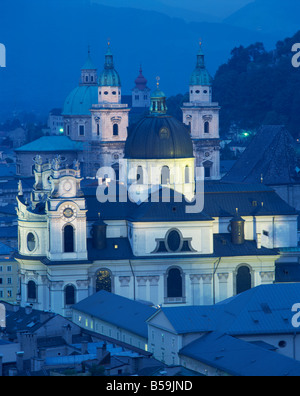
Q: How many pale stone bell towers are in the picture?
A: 2